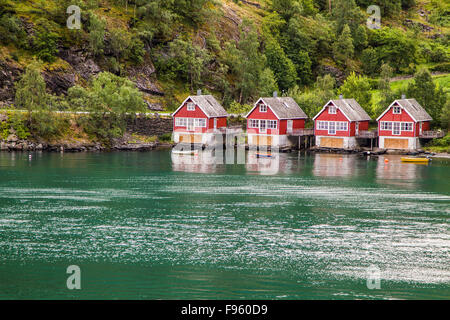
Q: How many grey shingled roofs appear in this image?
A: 4